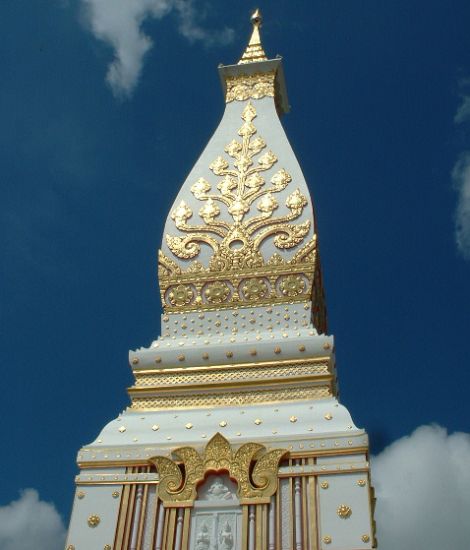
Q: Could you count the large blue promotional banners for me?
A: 0